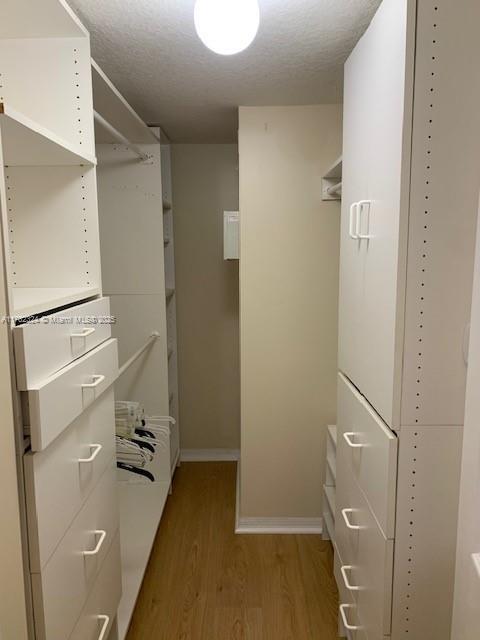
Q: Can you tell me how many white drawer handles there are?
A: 9